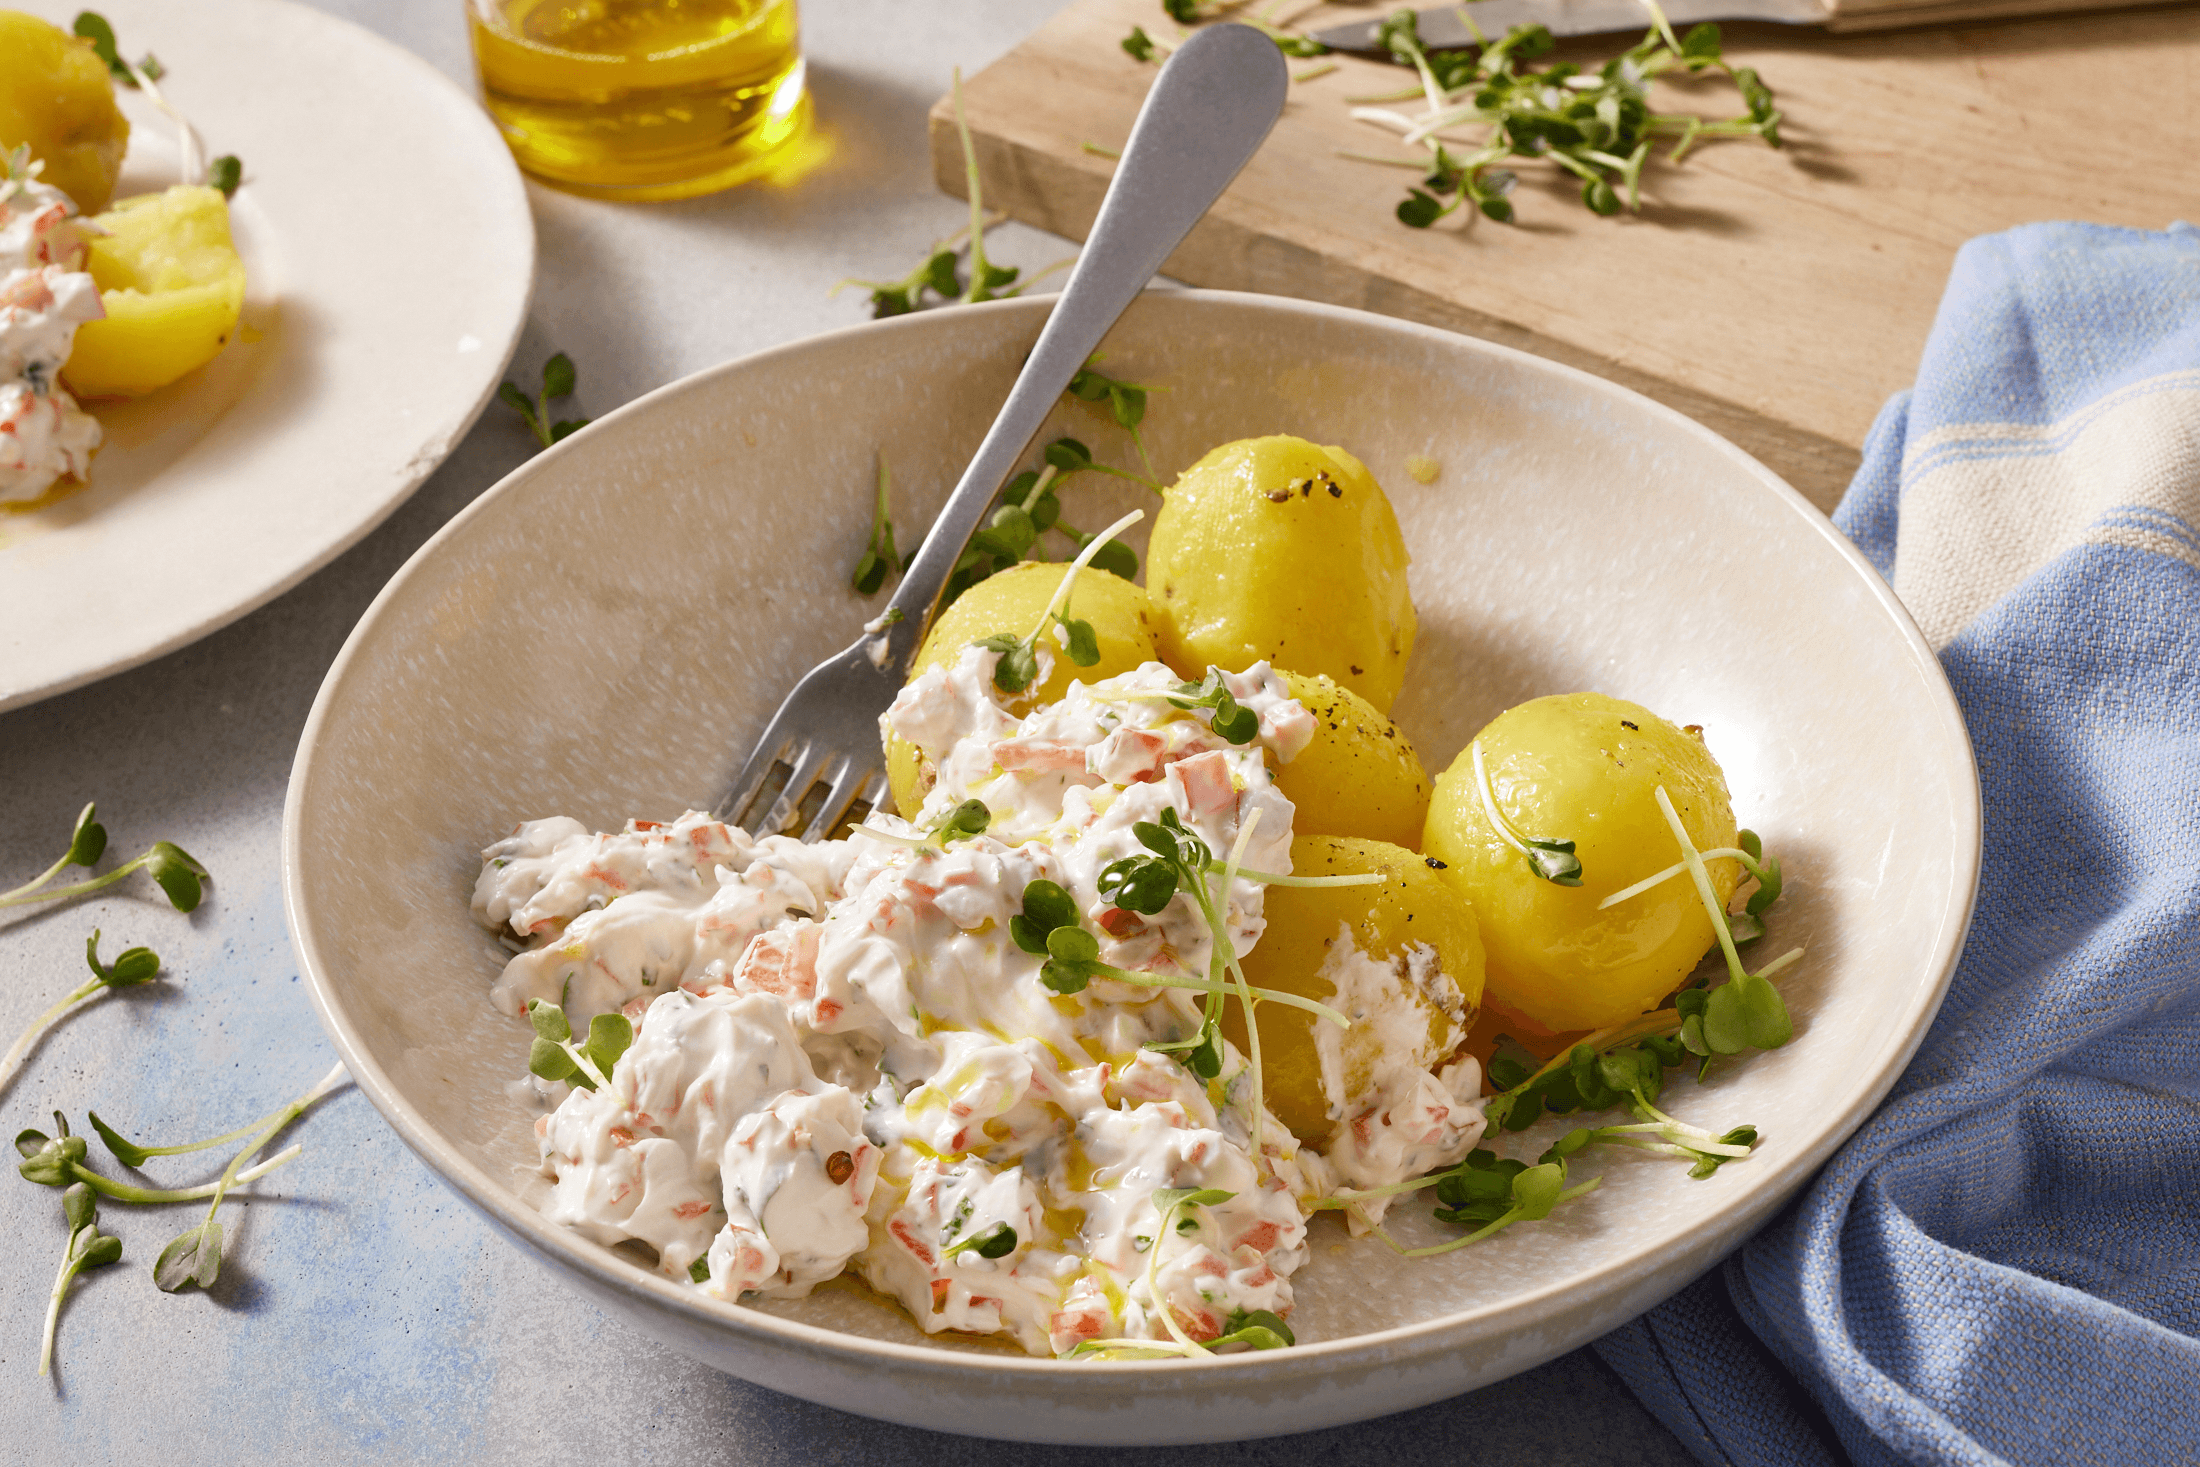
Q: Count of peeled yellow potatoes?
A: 7